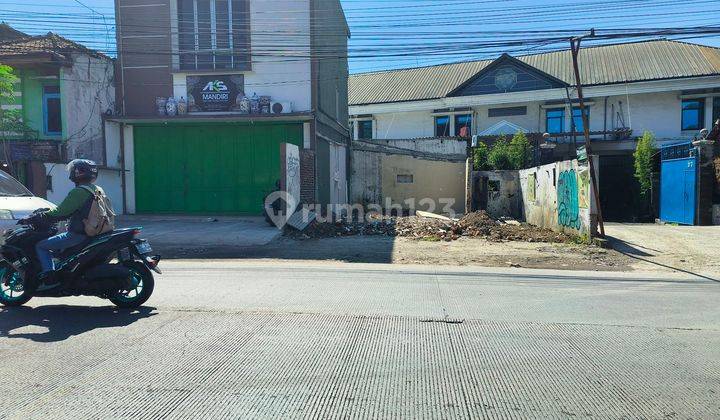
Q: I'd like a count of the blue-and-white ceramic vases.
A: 6